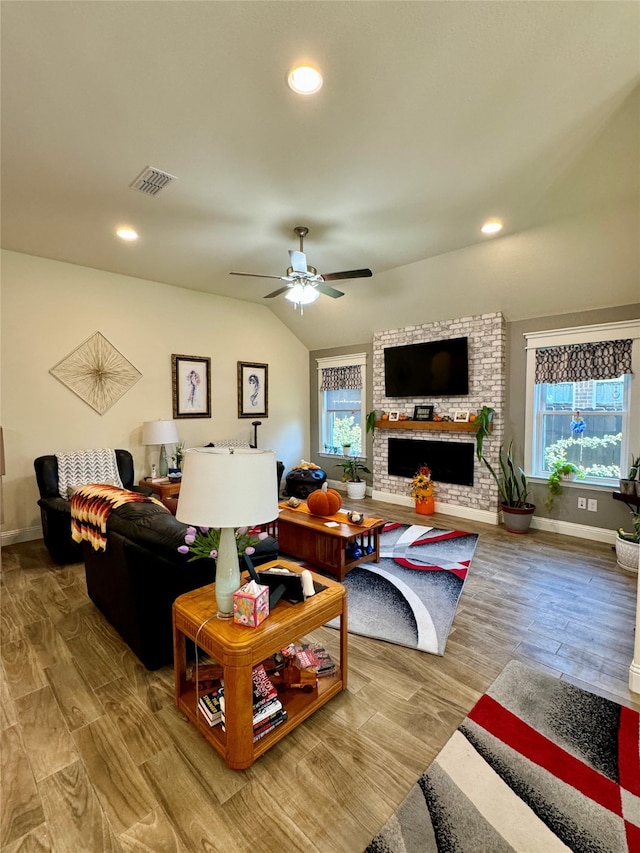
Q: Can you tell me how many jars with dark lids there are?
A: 0